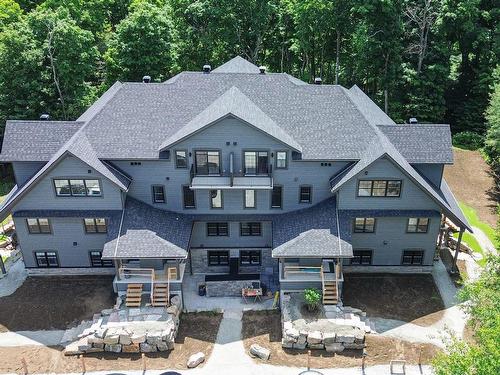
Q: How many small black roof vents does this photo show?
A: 6